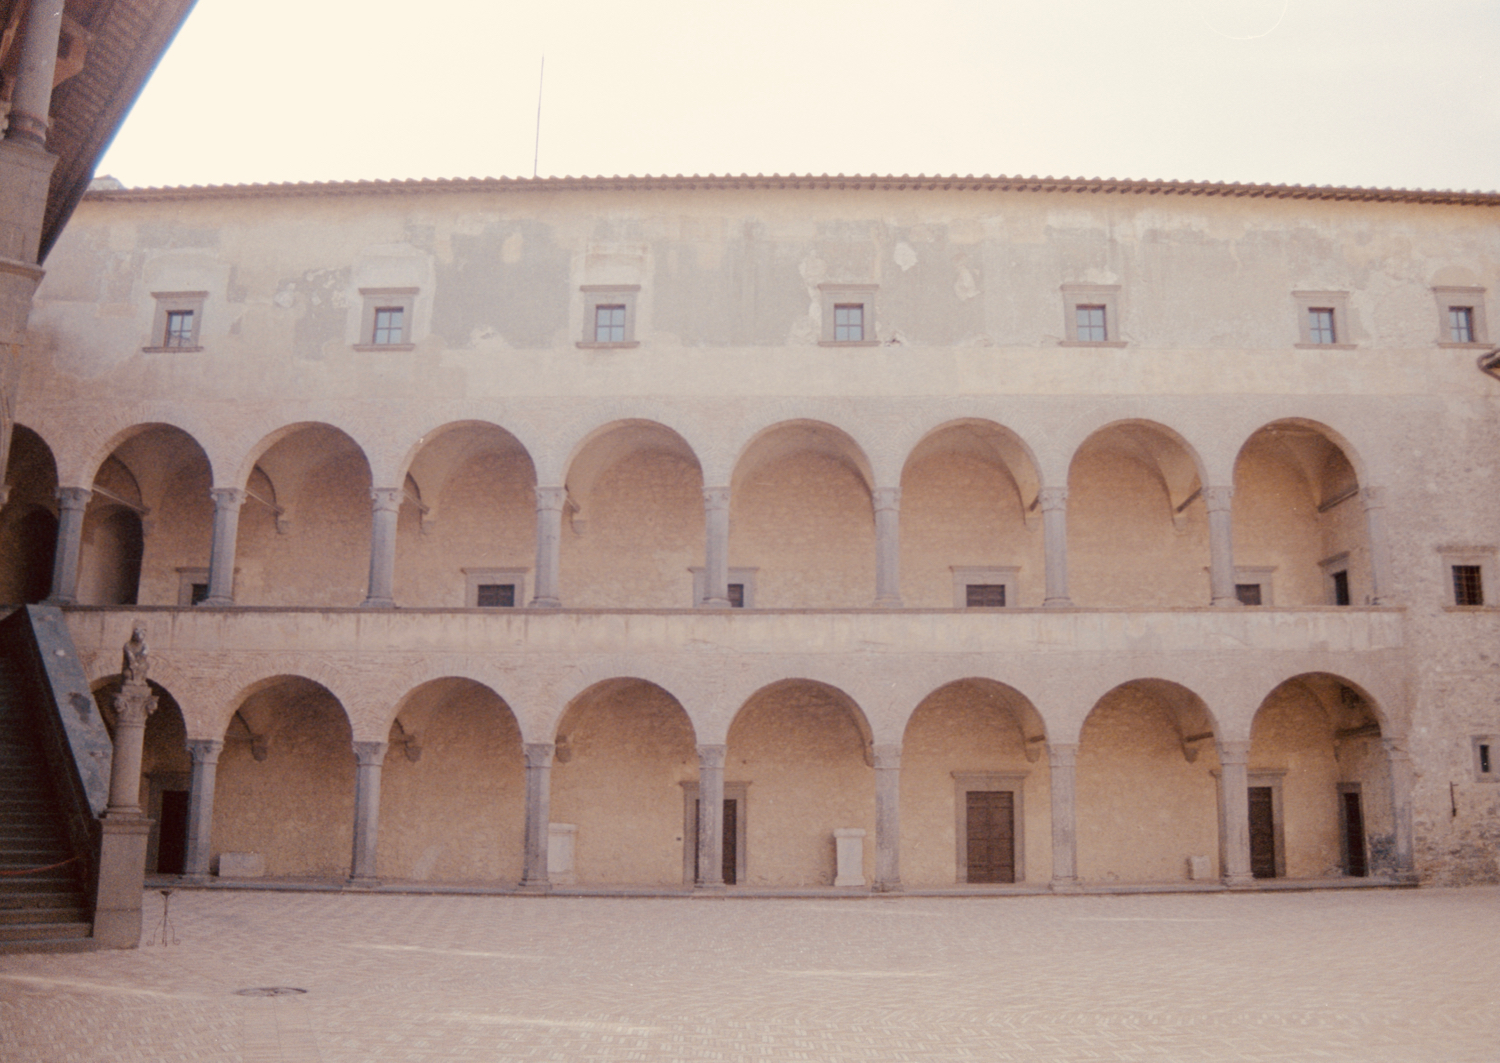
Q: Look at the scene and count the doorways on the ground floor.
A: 5